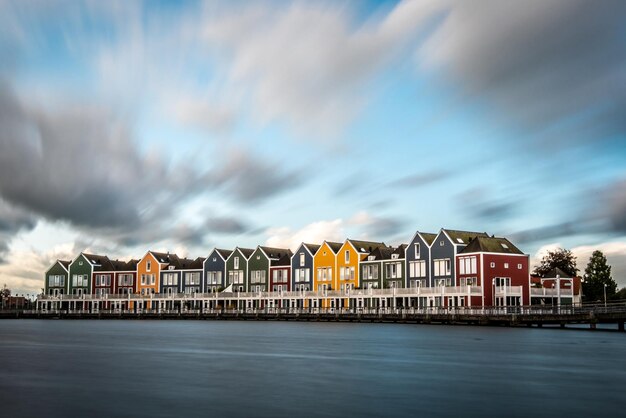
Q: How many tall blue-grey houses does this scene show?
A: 4